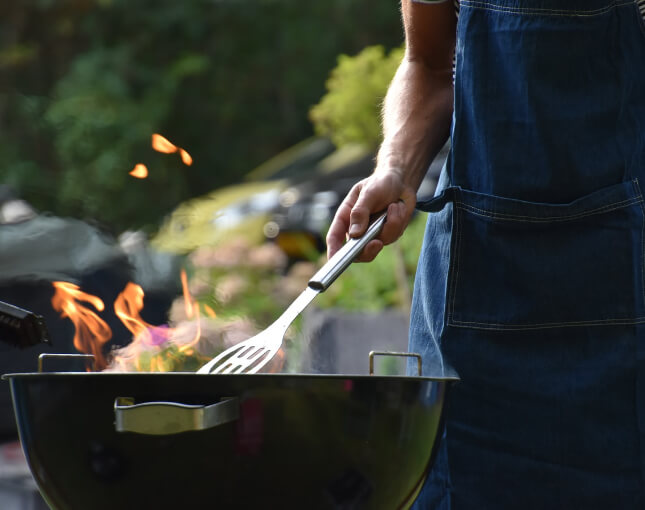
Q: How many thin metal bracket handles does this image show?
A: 2